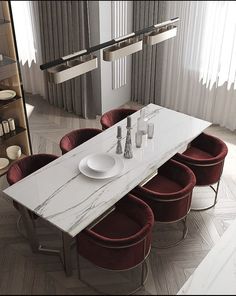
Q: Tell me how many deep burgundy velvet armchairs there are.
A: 6